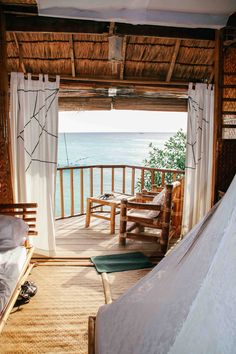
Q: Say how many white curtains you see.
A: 2